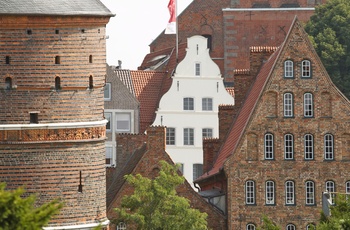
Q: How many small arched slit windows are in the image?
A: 6